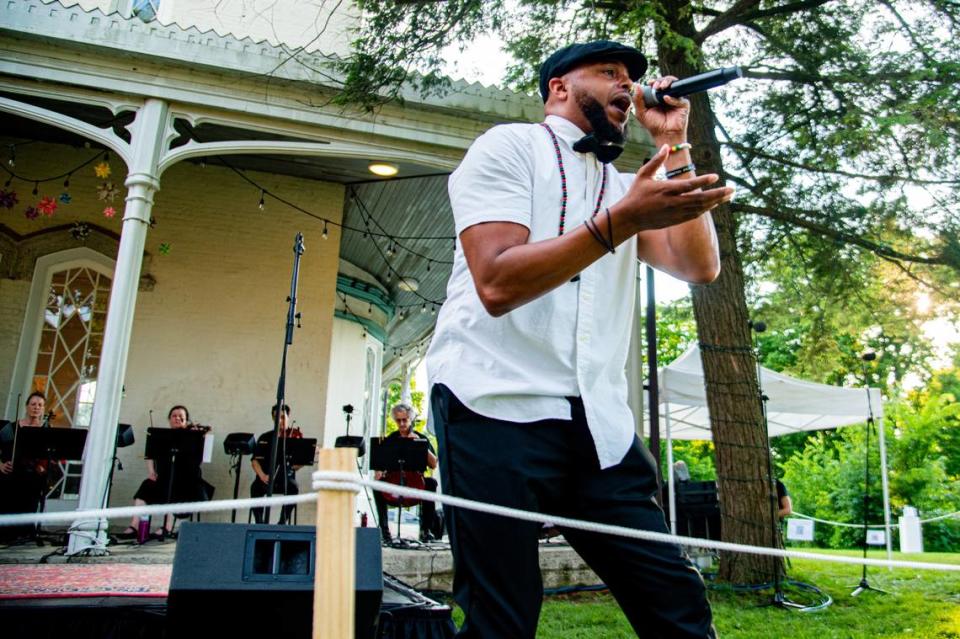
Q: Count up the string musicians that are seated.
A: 4